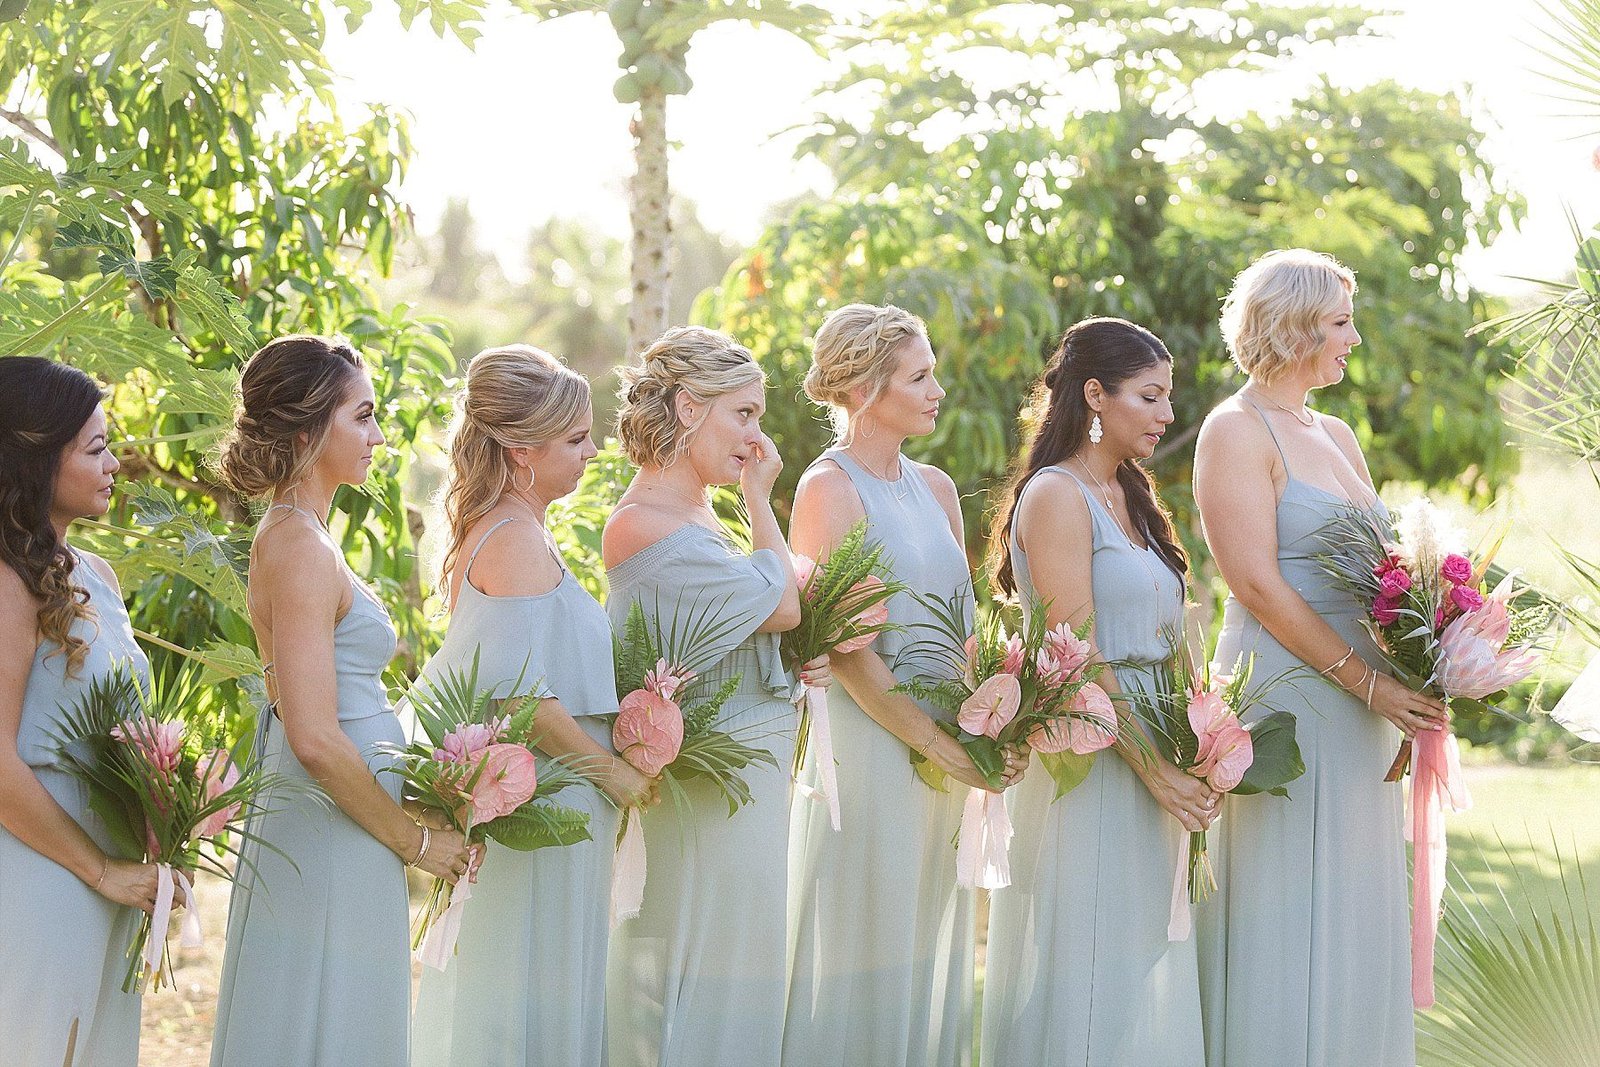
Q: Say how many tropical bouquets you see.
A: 7